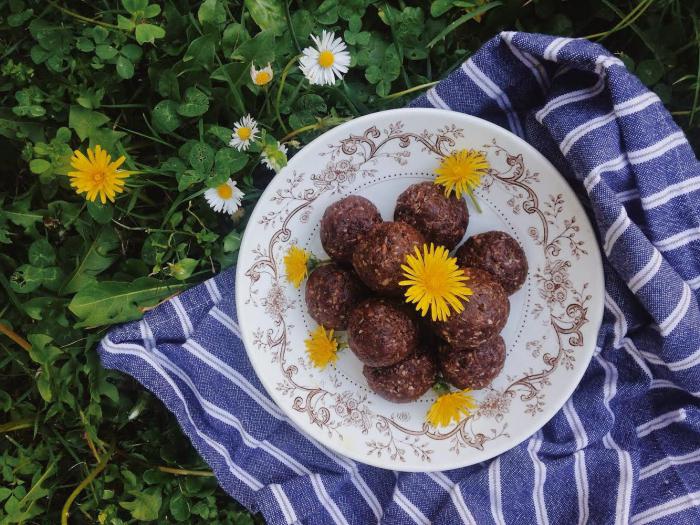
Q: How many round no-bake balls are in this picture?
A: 9